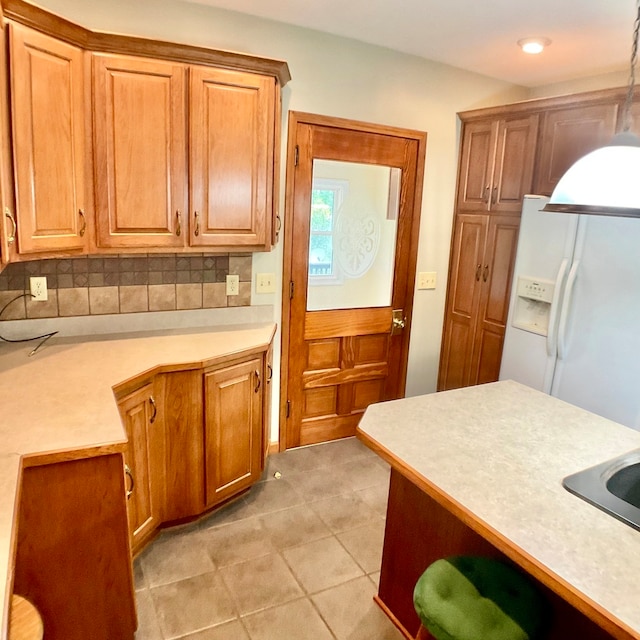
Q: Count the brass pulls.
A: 13